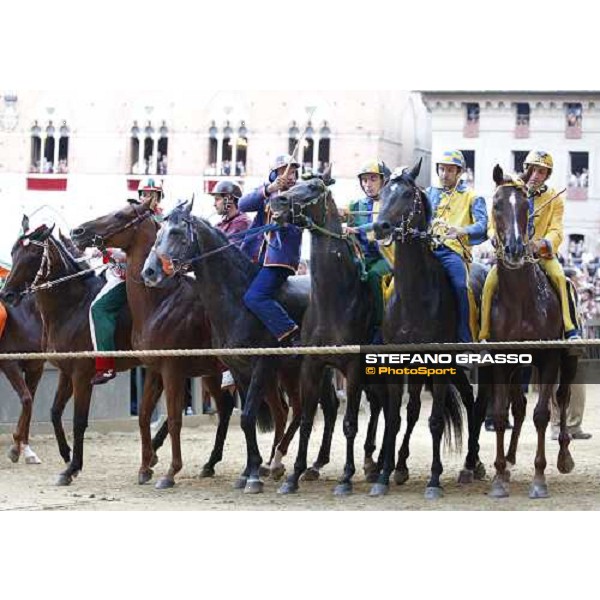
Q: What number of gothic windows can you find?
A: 4